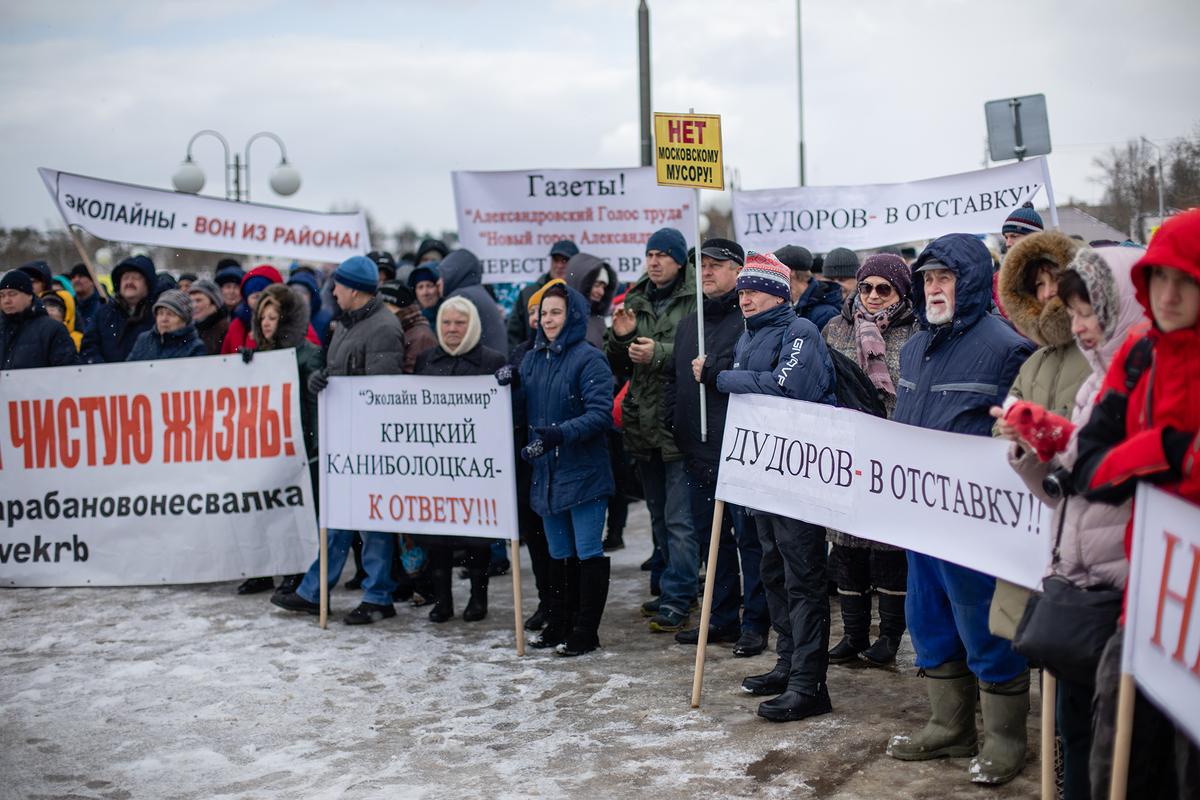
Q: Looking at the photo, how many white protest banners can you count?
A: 7